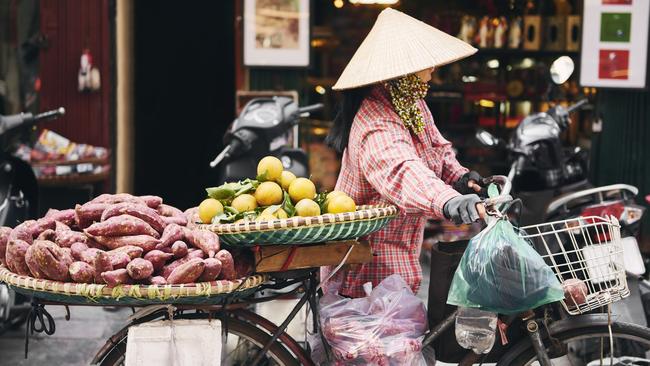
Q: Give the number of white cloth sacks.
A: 1